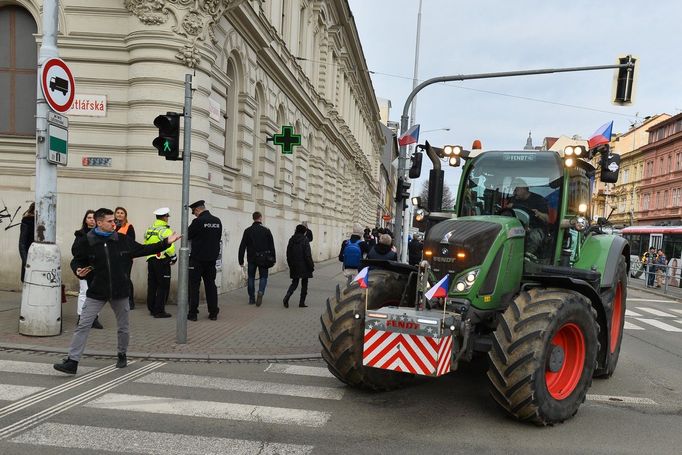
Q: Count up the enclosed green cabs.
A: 1